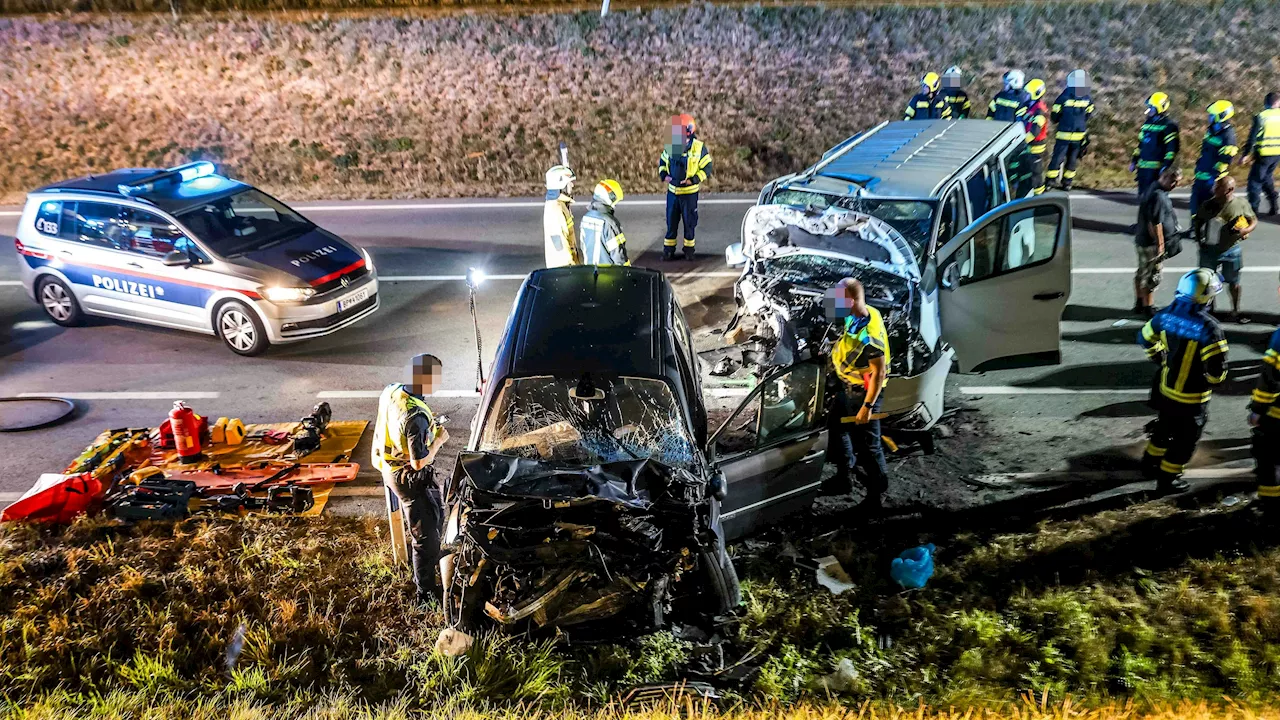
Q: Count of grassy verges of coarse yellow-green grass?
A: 1